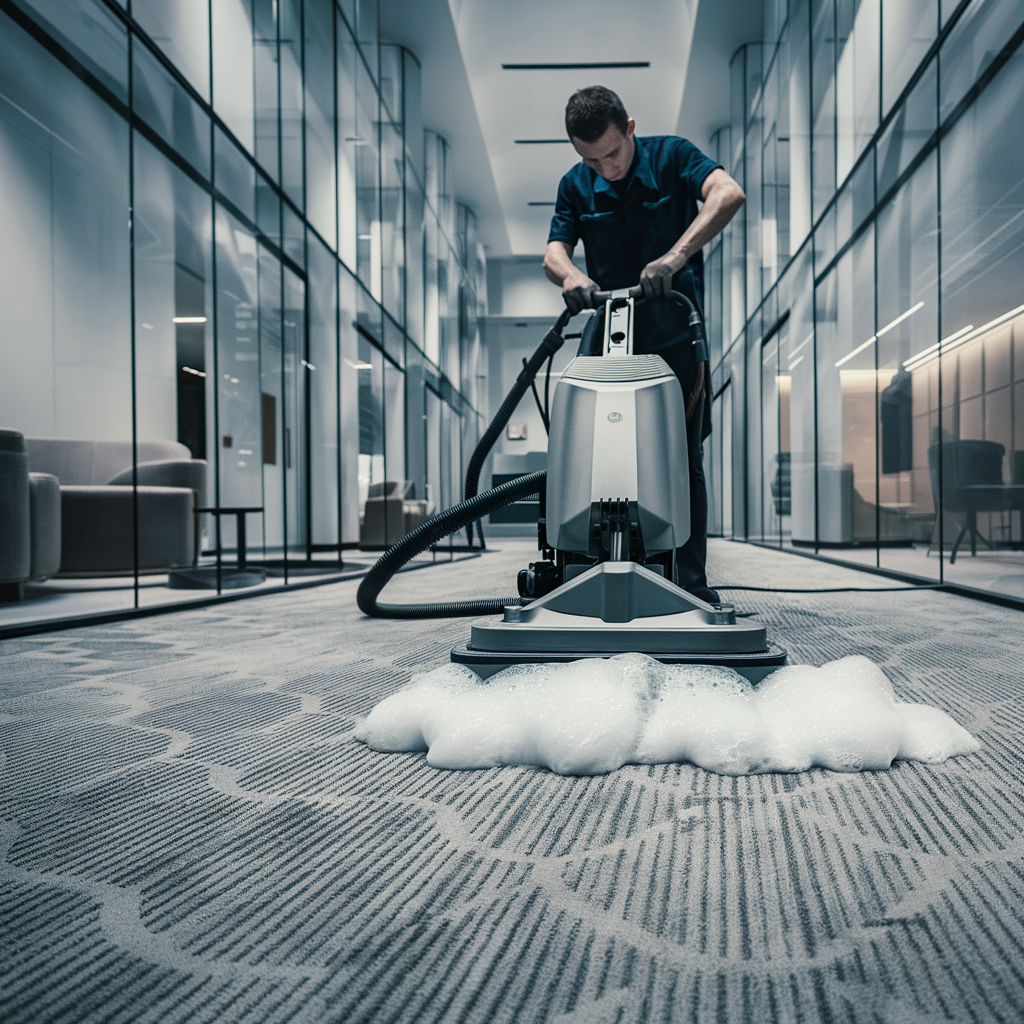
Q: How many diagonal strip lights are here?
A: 3